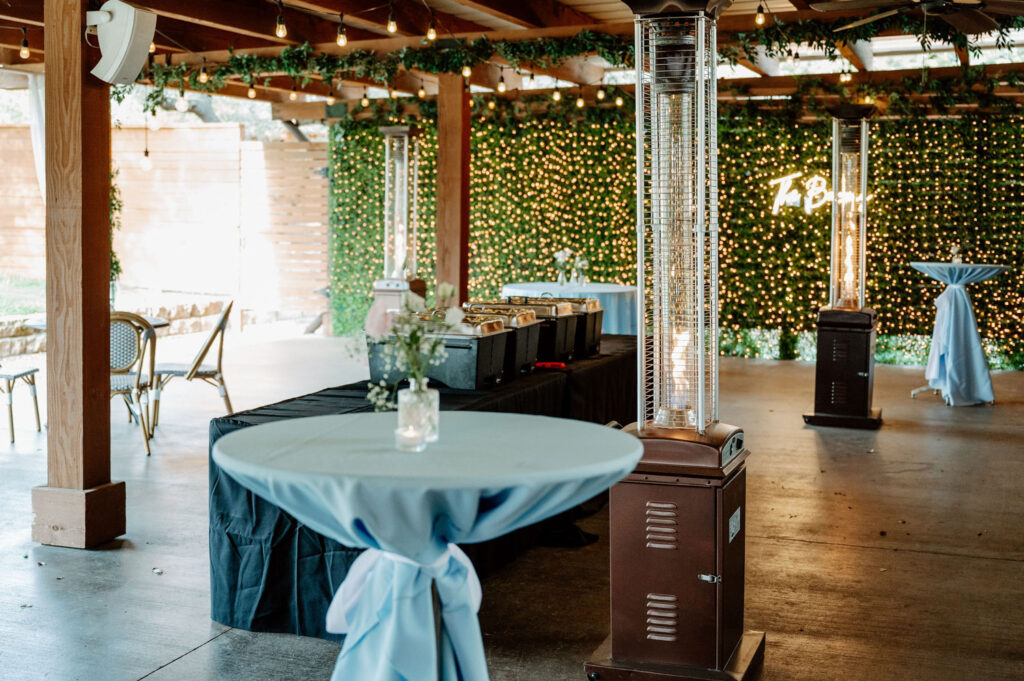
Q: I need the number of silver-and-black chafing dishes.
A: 4